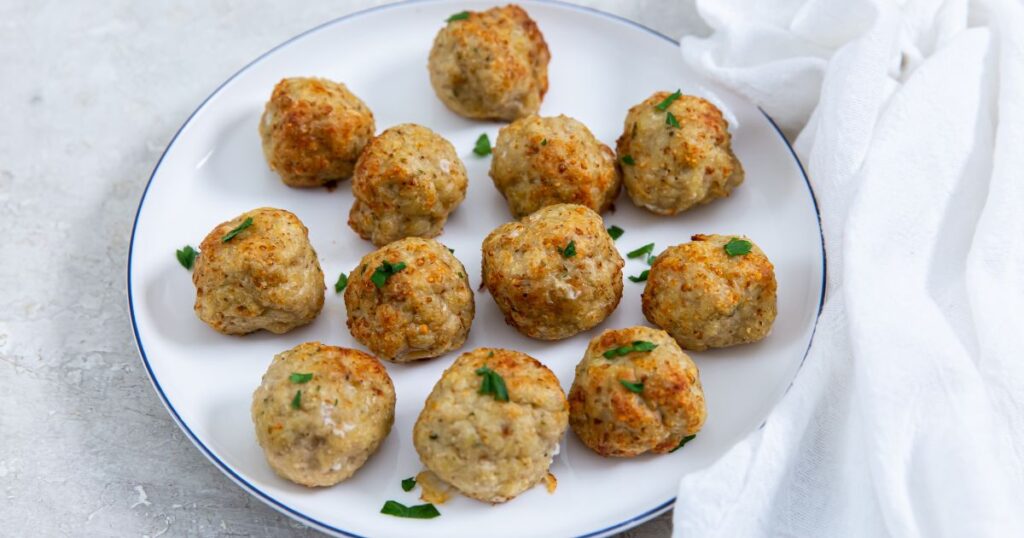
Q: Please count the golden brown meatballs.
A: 12